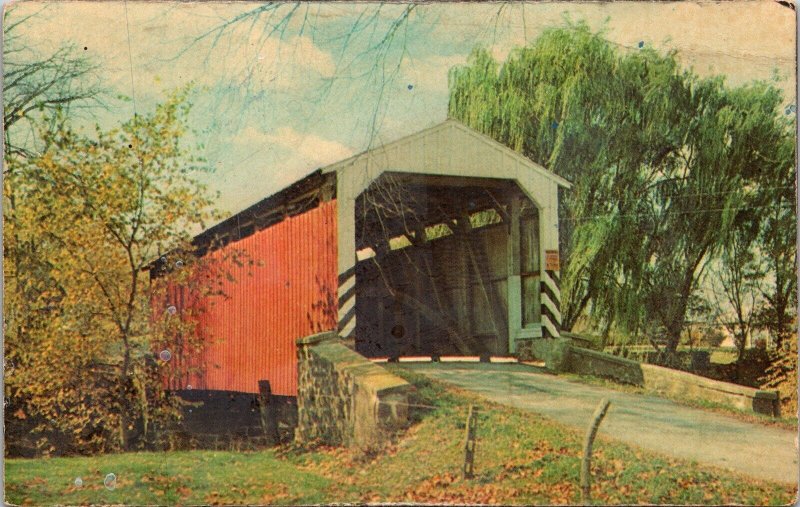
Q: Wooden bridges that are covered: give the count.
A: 1